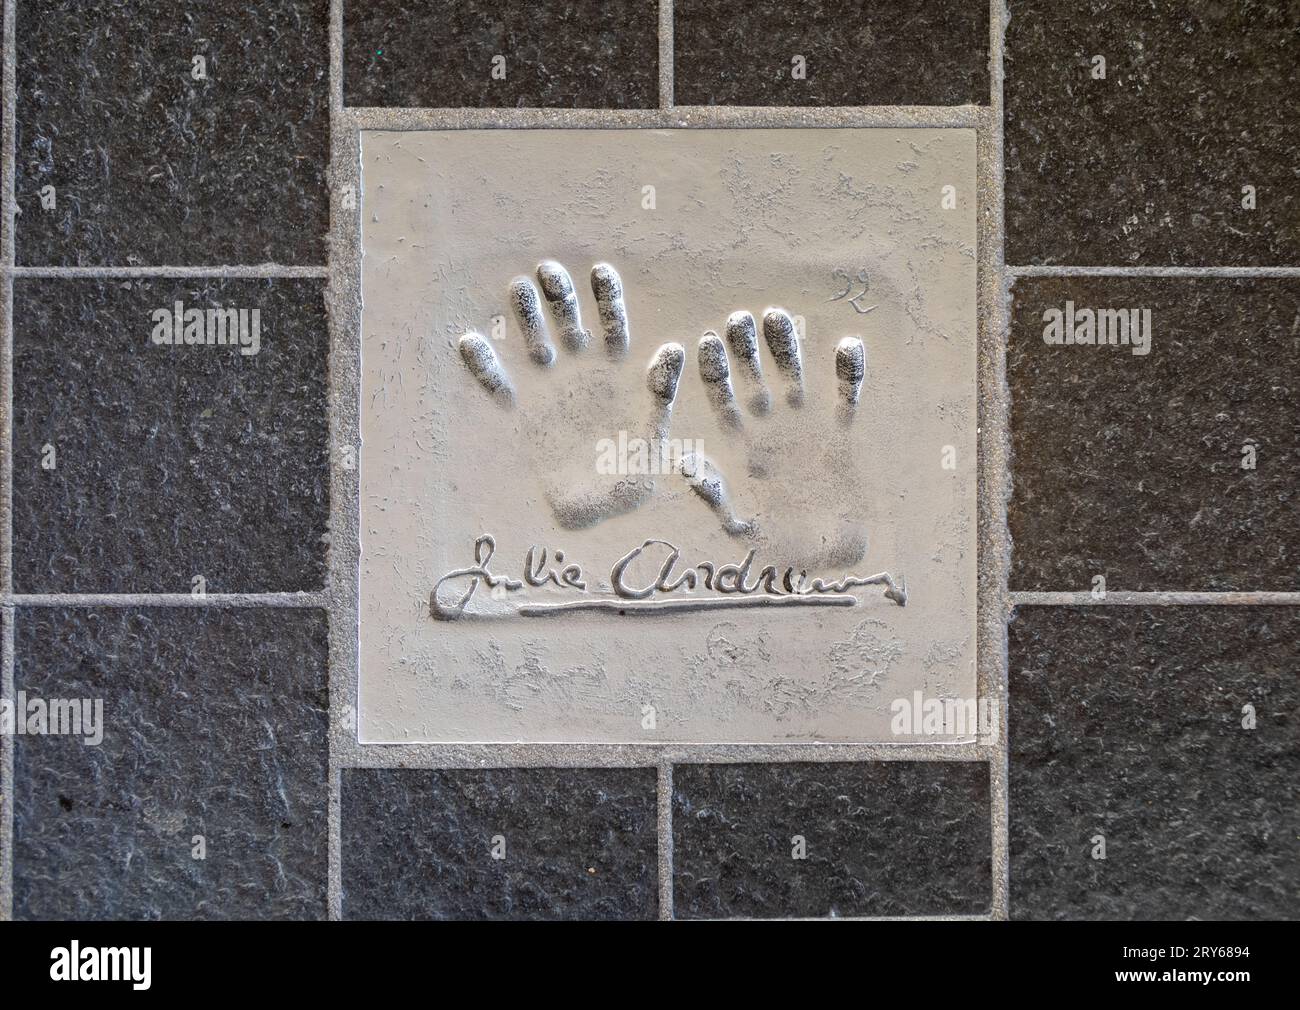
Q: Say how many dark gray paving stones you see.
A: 10